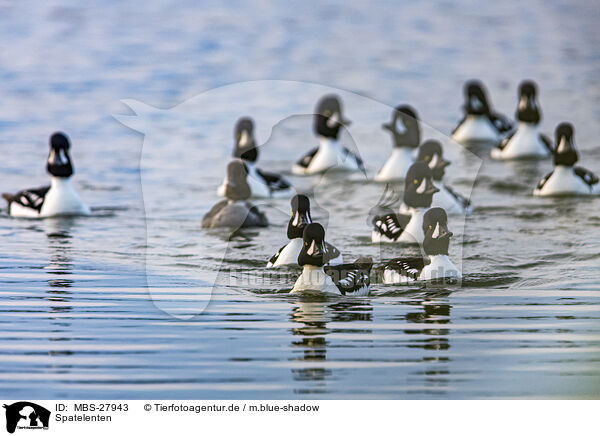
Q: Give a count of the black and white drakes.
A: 12